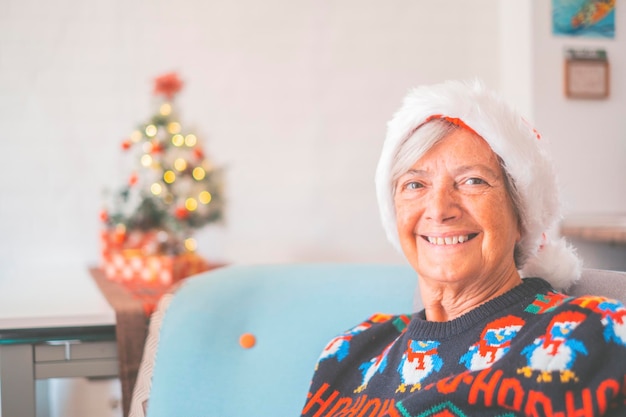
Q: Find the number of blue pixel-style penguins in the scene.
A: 6